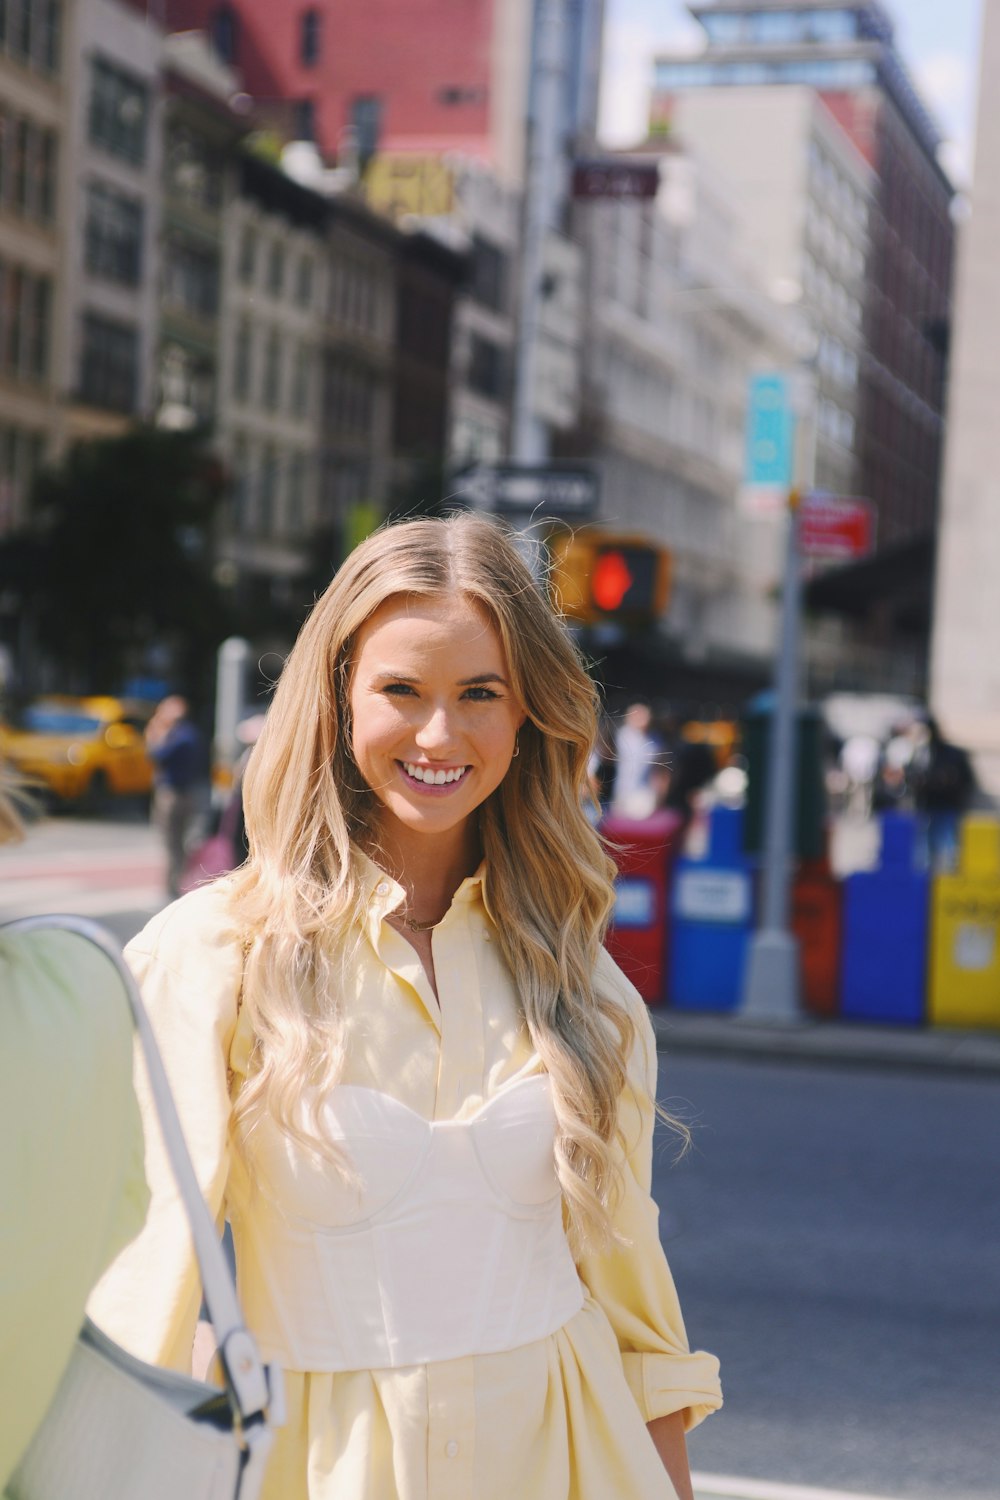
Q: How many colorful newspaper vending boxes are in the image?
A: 5